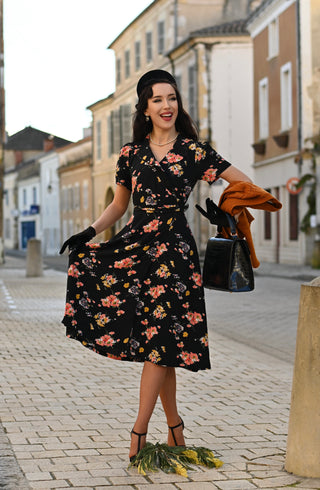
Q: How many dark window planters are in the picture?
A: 2